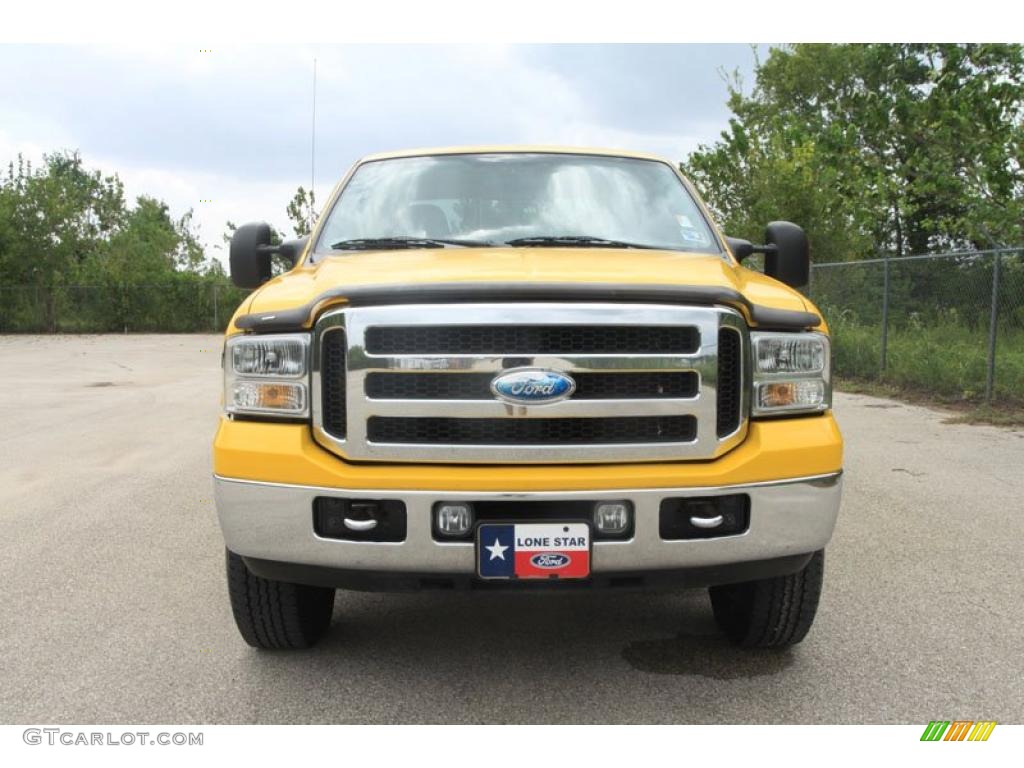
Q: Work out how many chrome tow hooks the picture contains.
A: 2